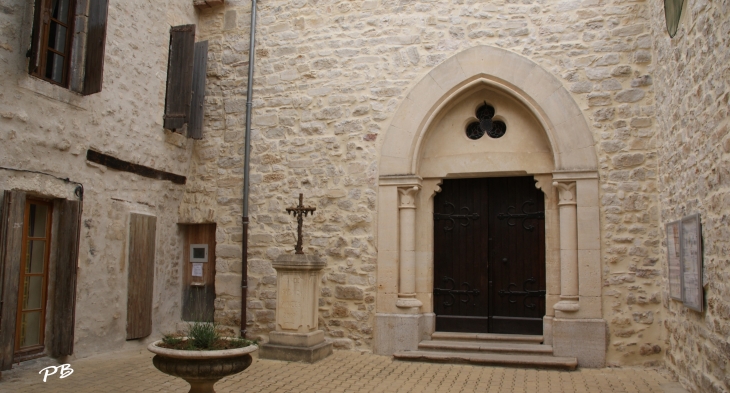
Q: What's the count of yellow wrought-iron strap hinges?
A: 0